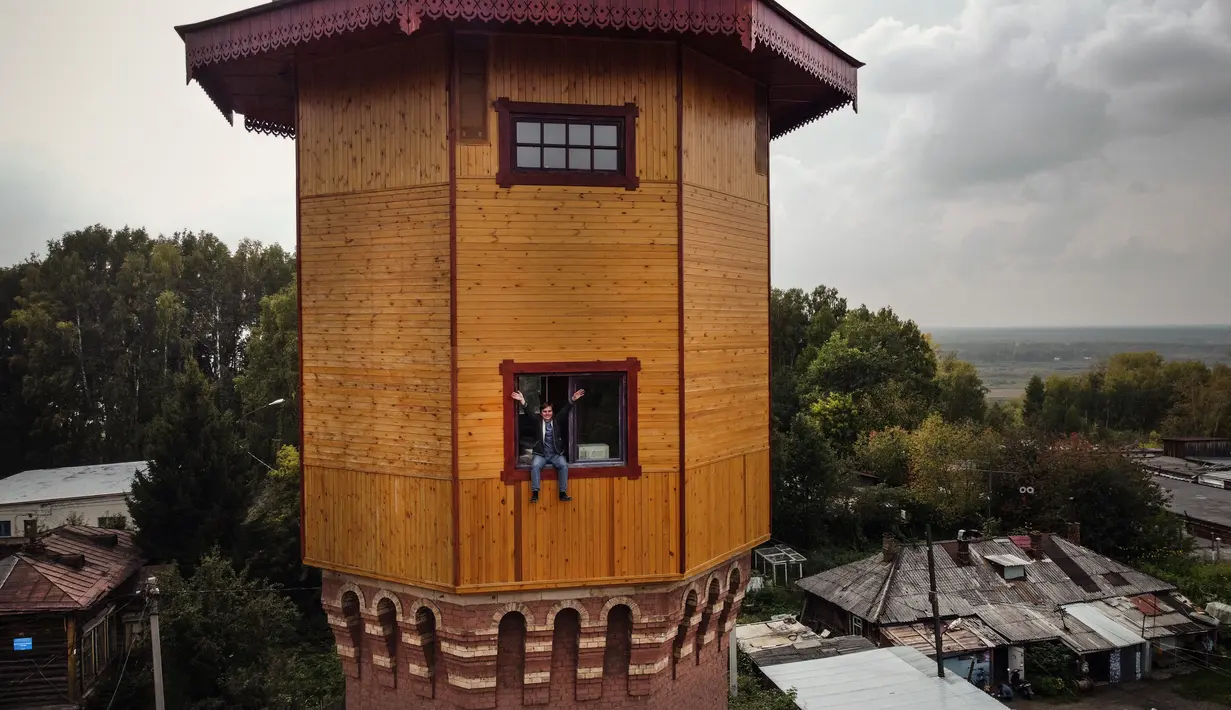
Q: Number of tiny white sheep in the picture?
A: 0